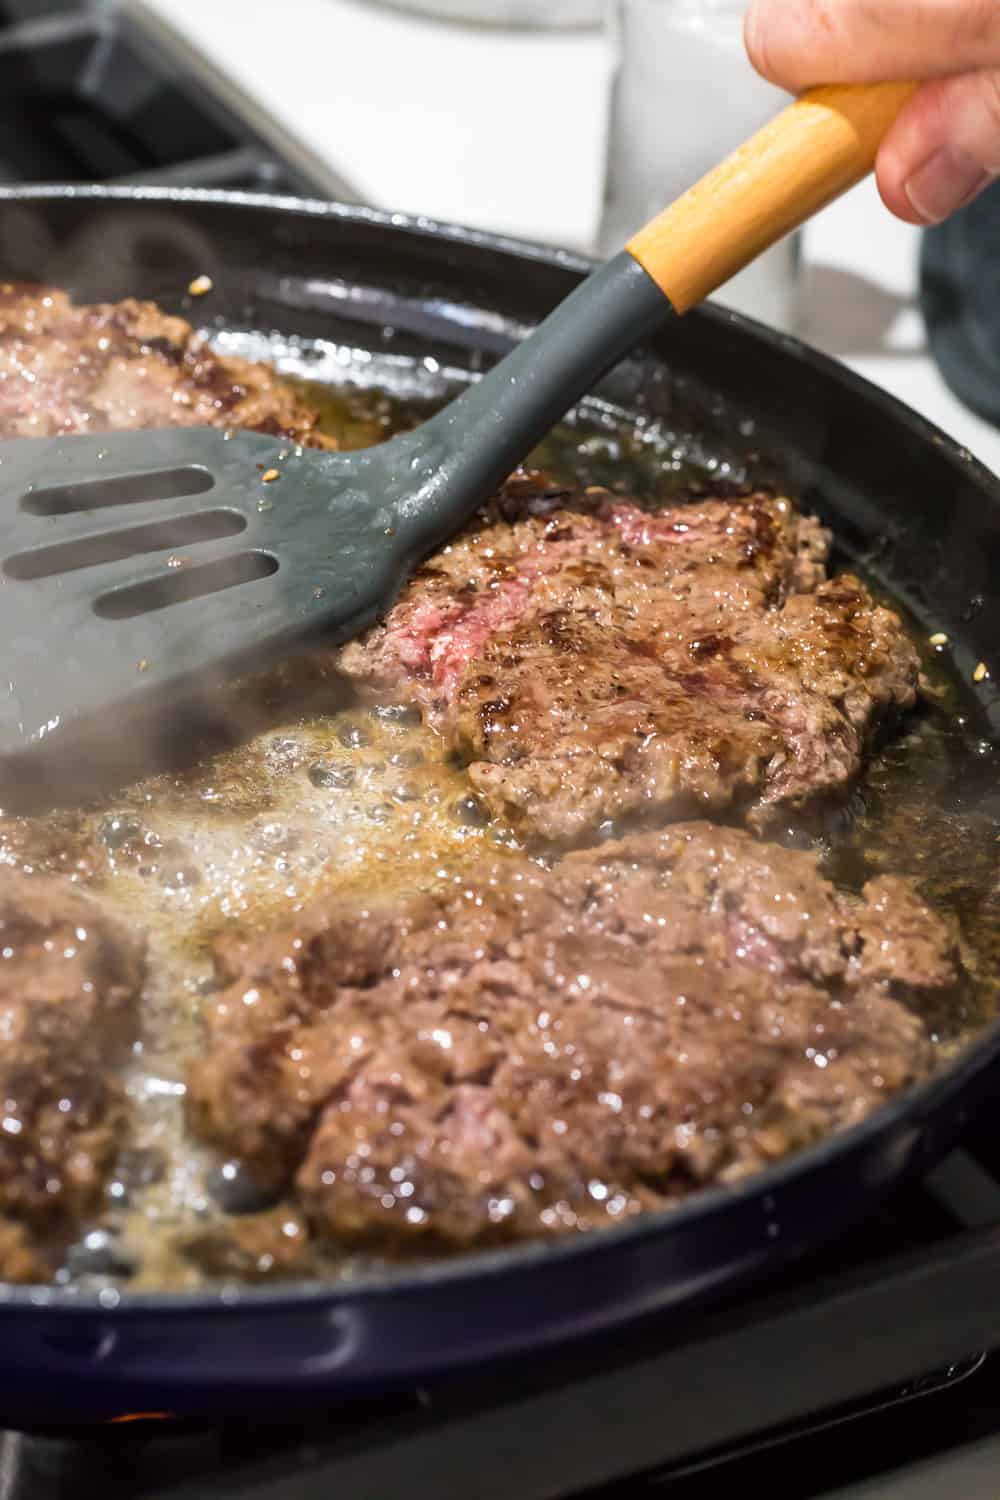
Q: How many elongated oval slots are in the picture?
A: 3